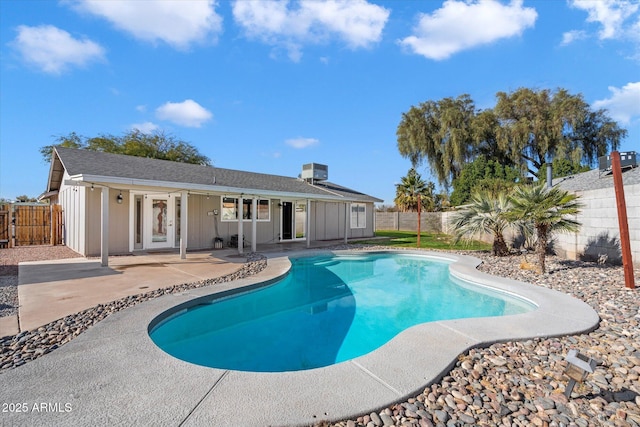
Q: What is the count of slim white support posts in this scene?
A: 6